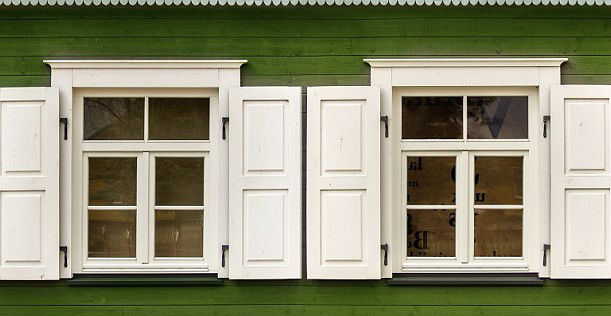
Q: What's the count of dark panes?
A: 12